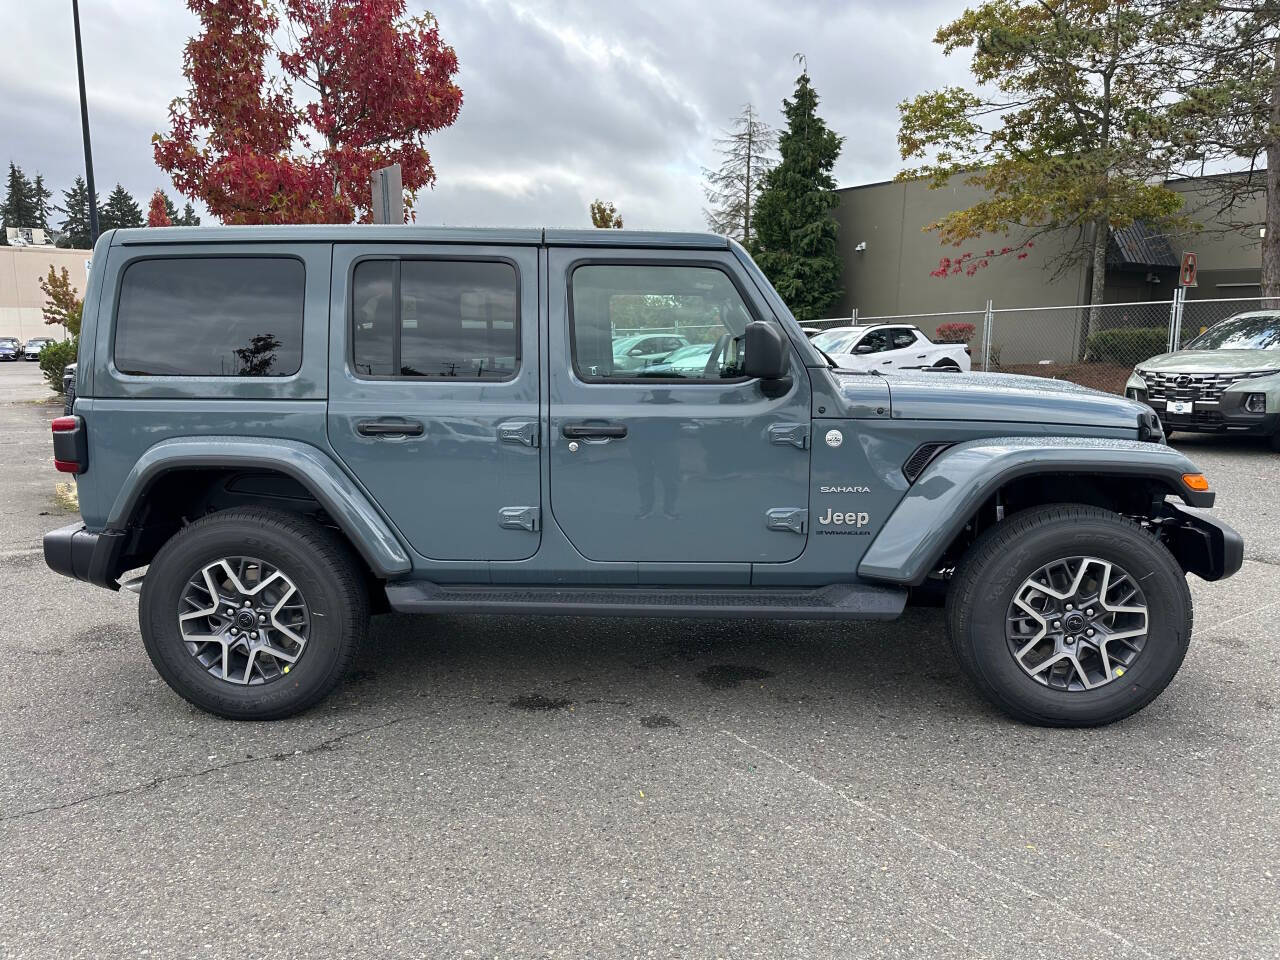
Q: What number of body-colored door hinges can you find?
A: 4